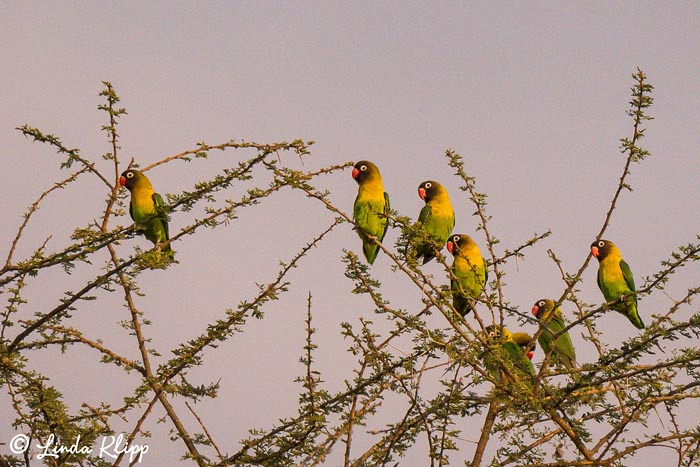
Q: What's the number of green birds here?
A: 8